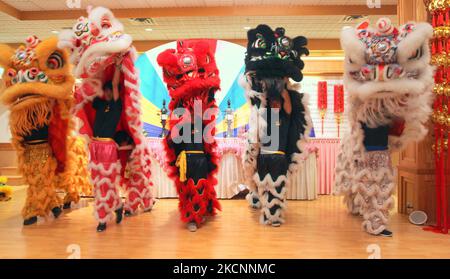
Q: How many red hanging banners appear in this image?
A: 2